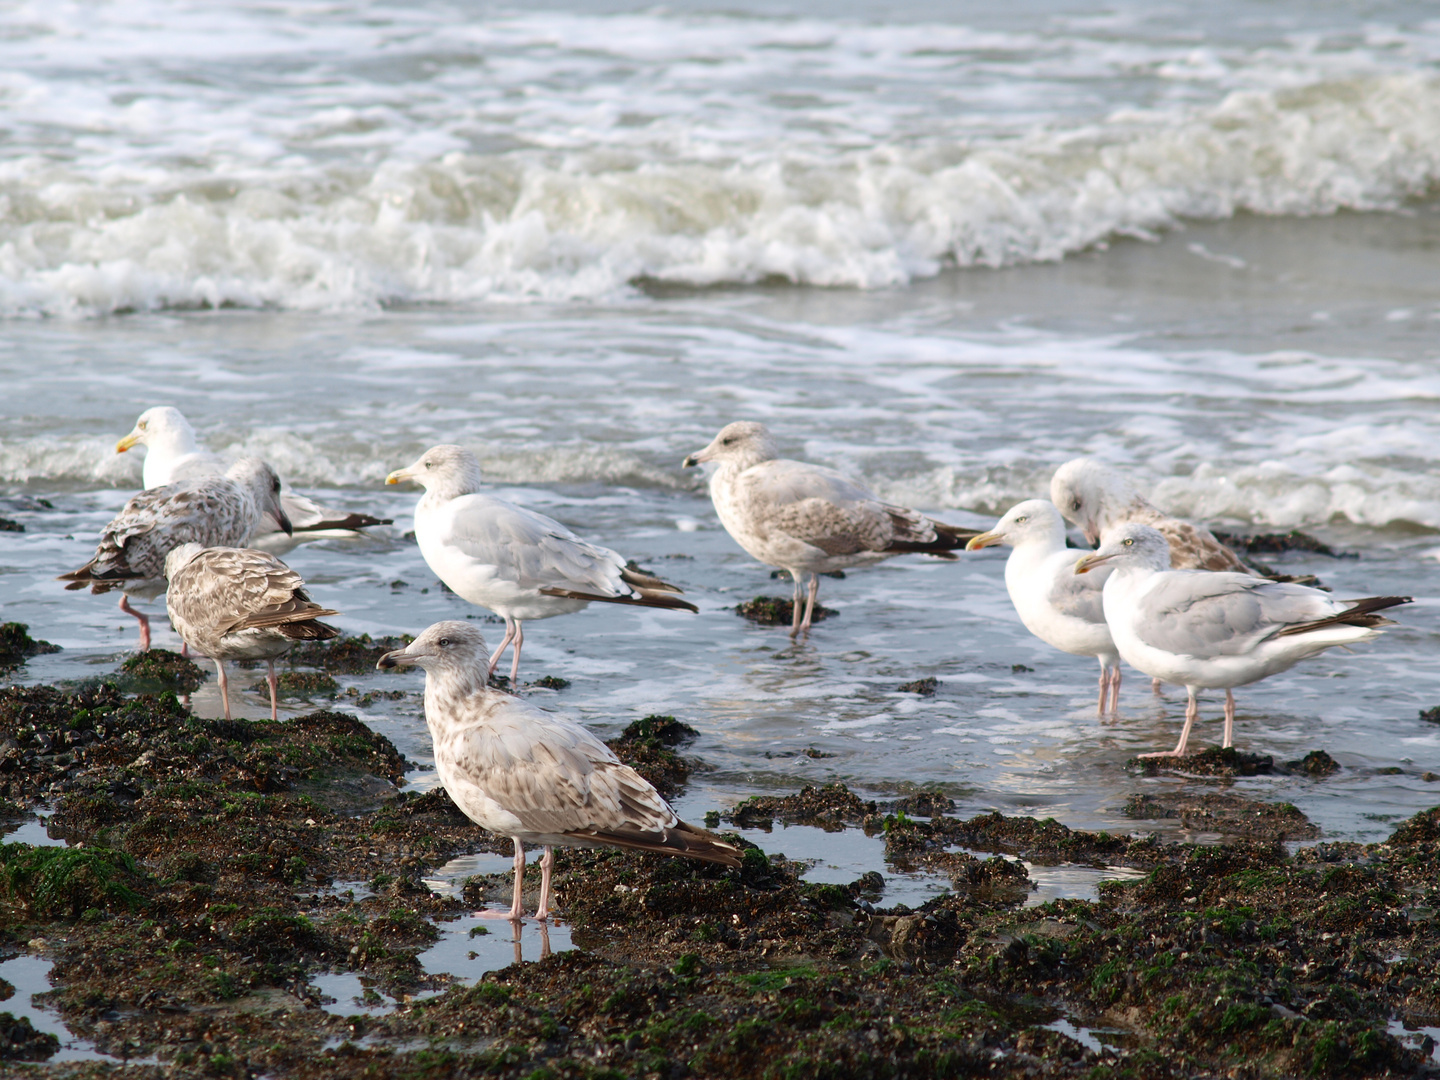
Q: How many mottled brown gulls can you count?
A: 5